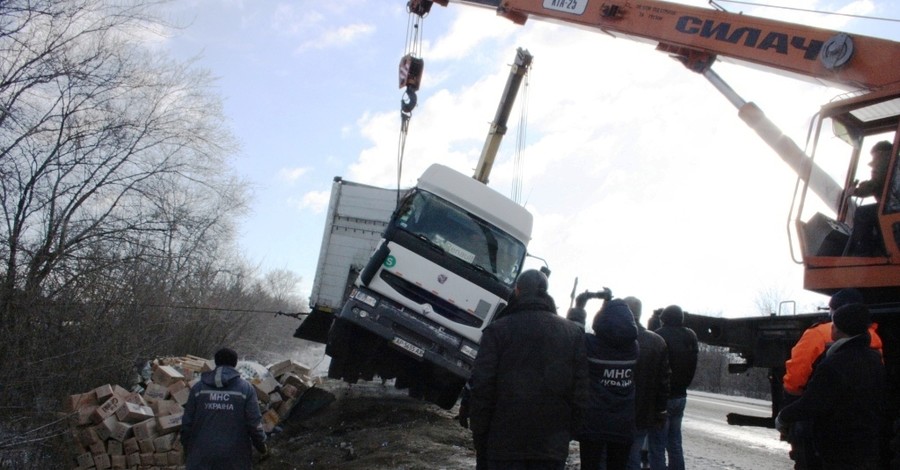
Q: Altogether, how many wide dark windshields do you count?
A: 1